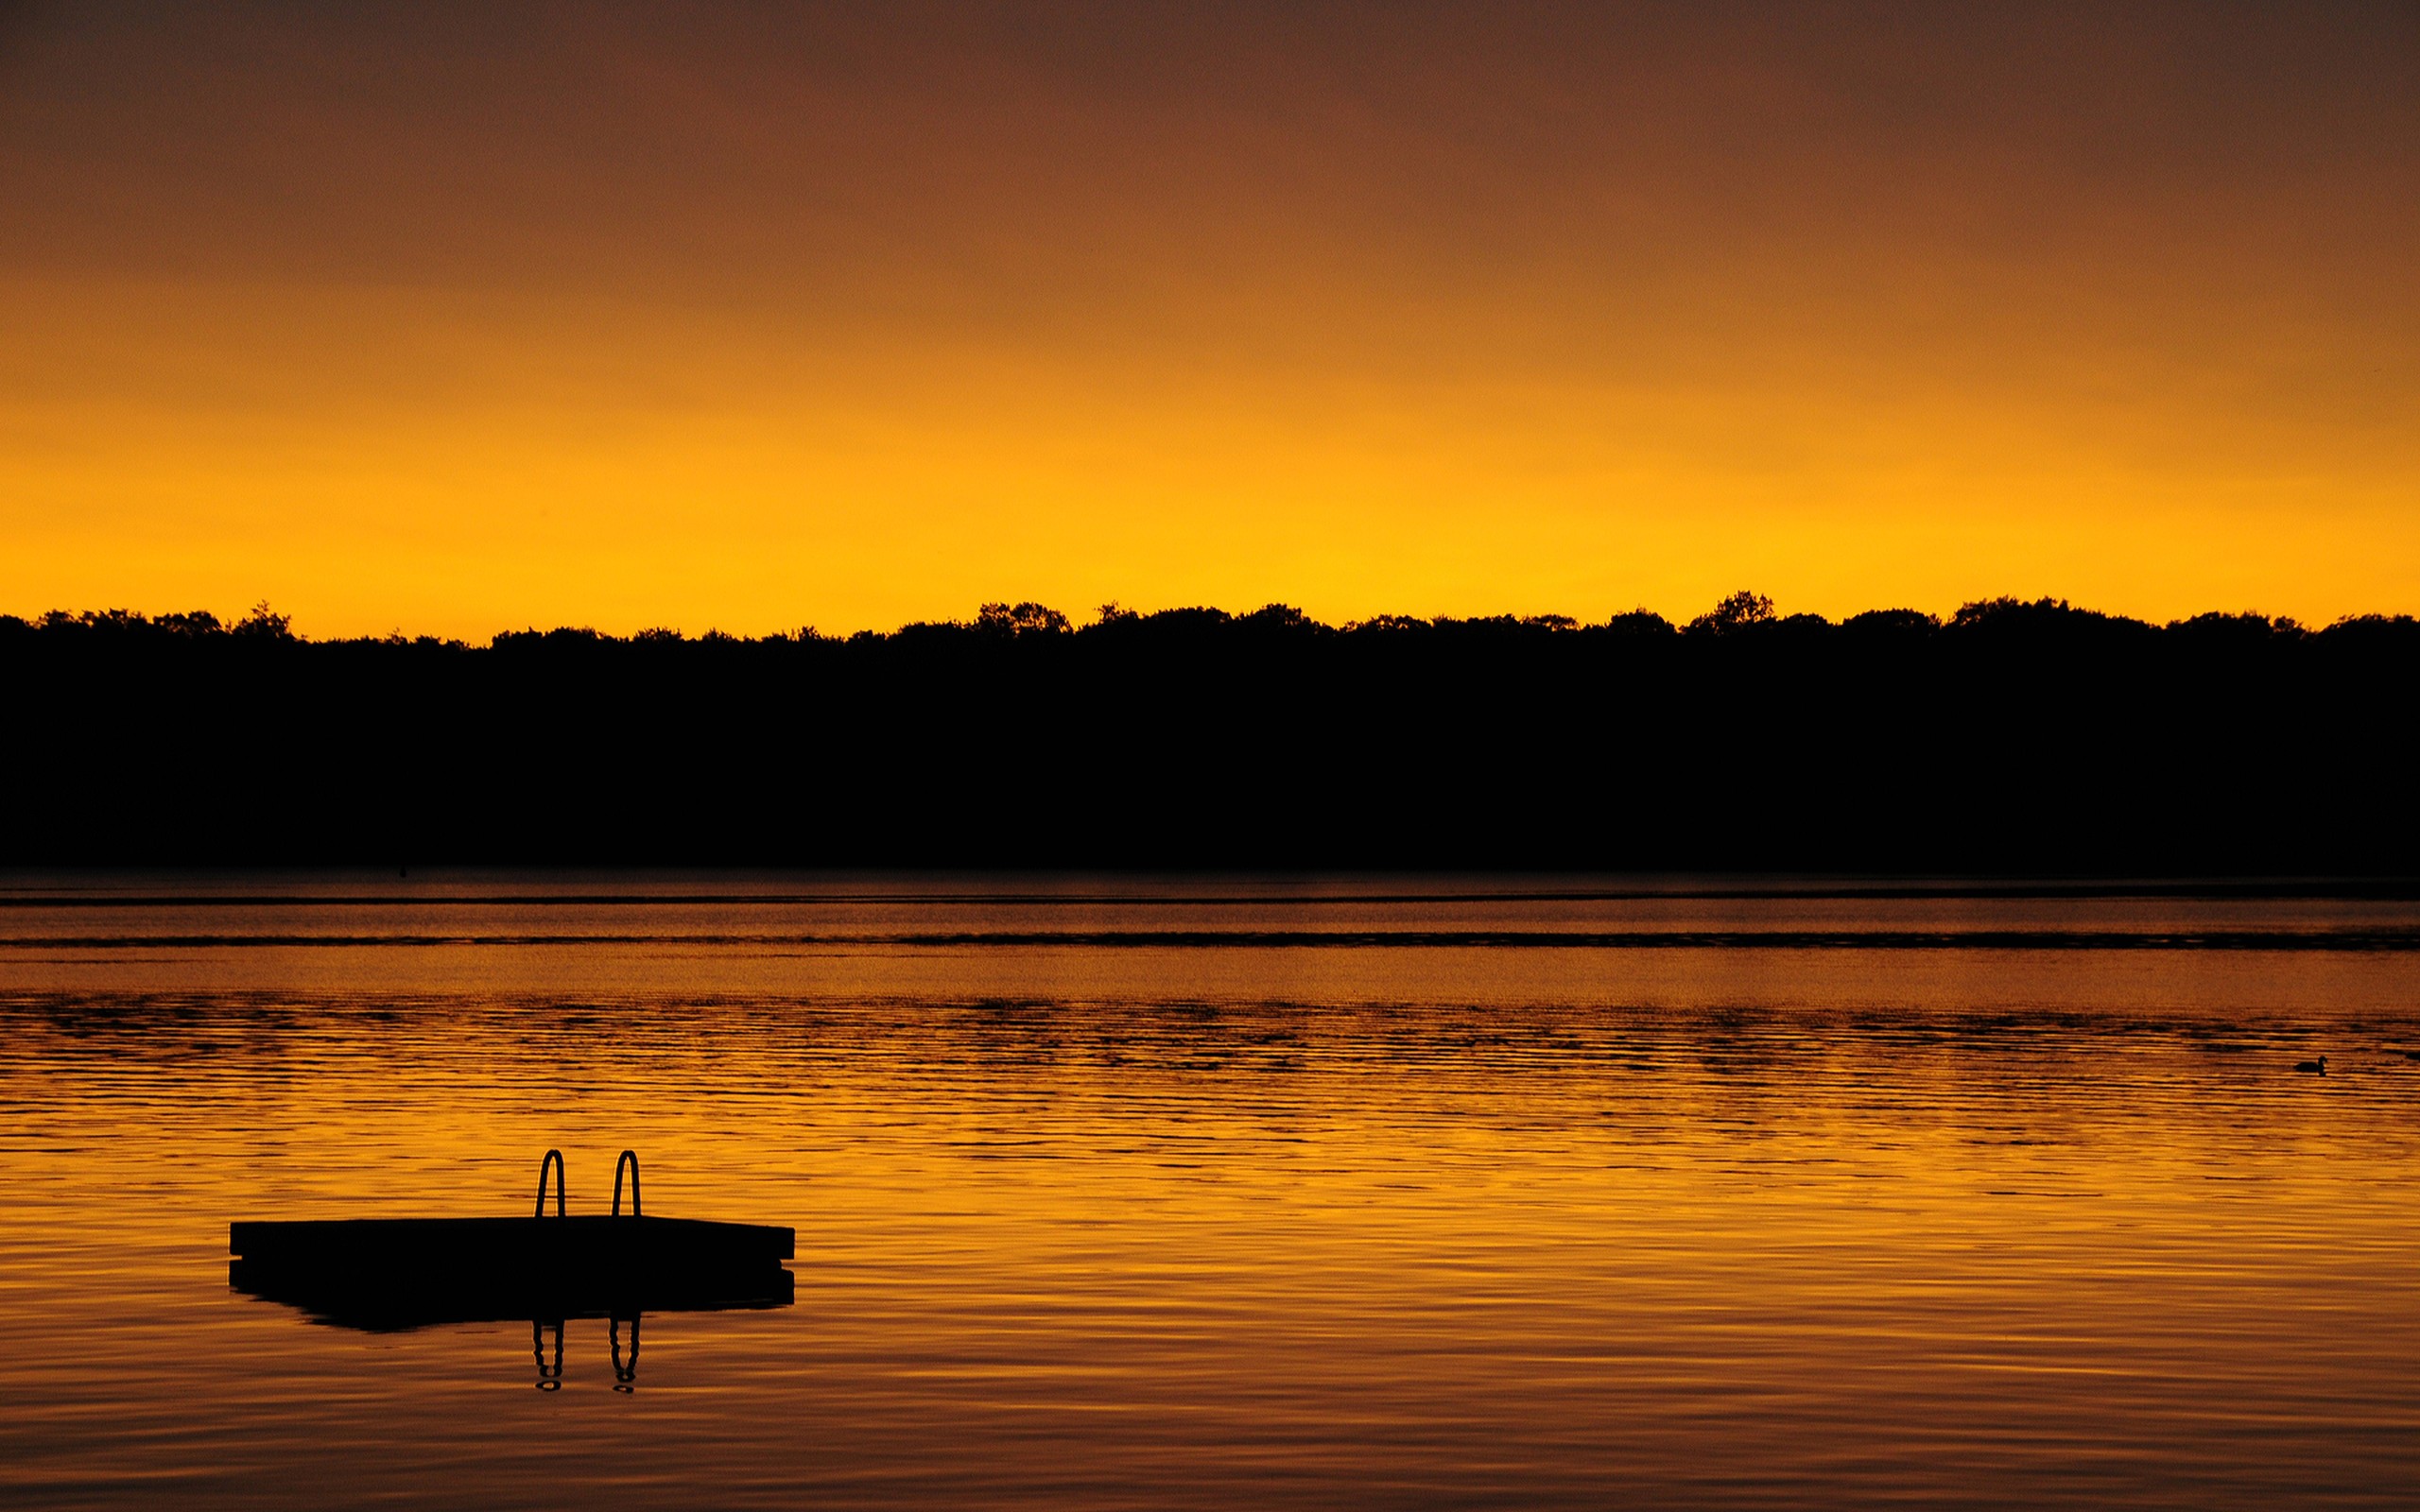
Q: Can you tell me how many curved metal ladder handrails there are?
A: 2